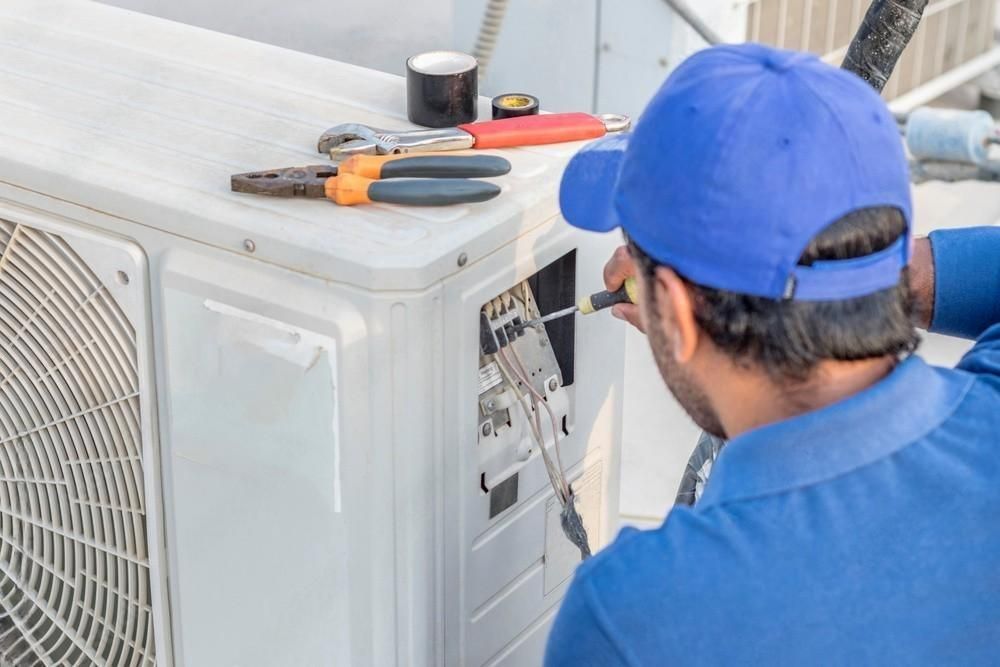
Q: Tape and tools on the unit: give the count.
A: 4